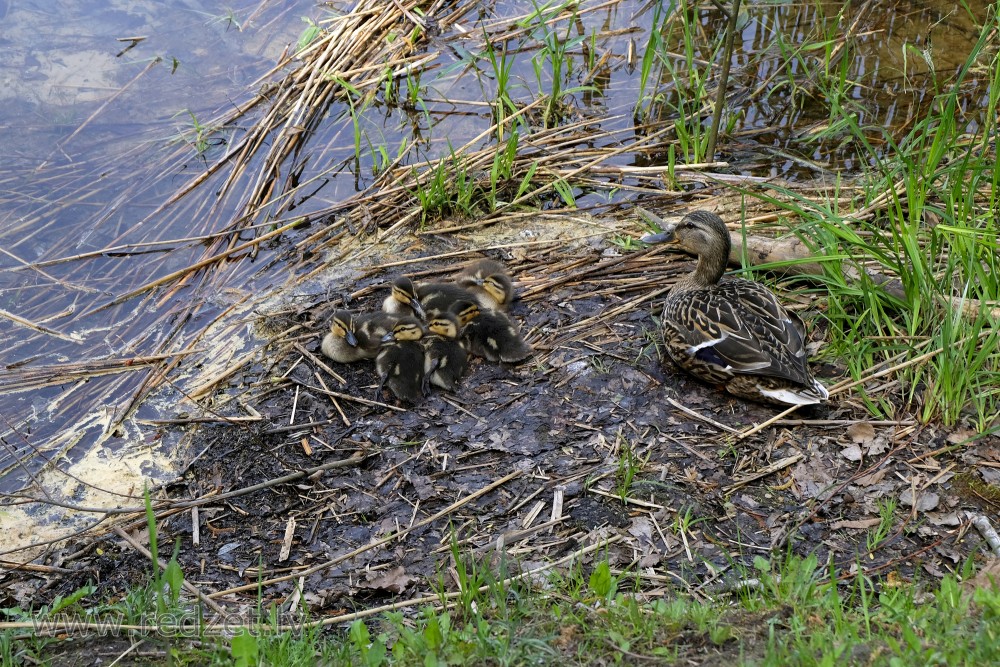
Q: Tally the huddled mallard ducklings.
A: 6